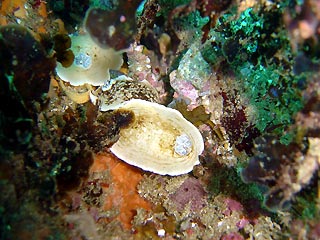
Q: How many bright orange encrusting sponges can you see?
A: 1